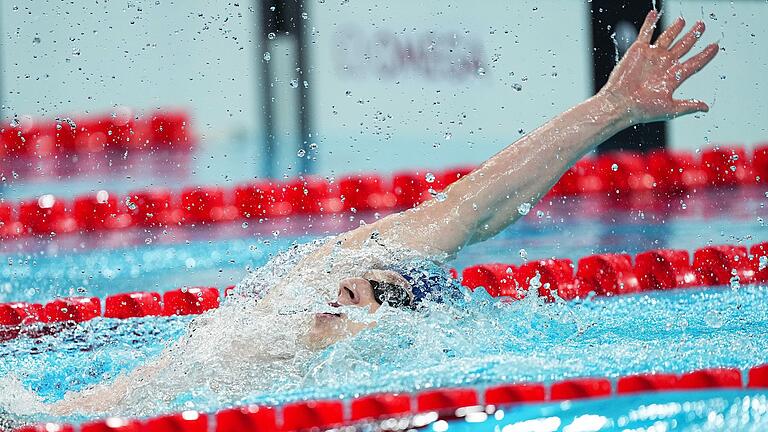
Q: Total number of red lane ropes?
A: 4